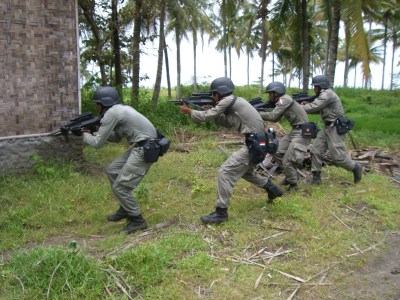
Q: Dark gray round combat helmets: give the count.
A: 4